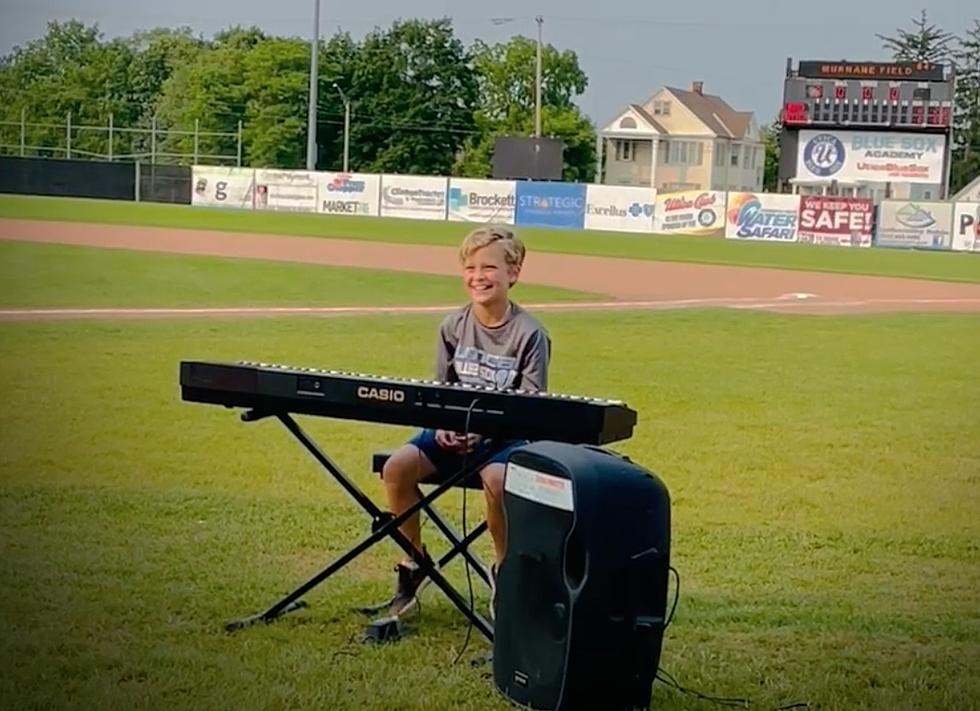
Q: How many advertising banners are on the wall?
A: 12